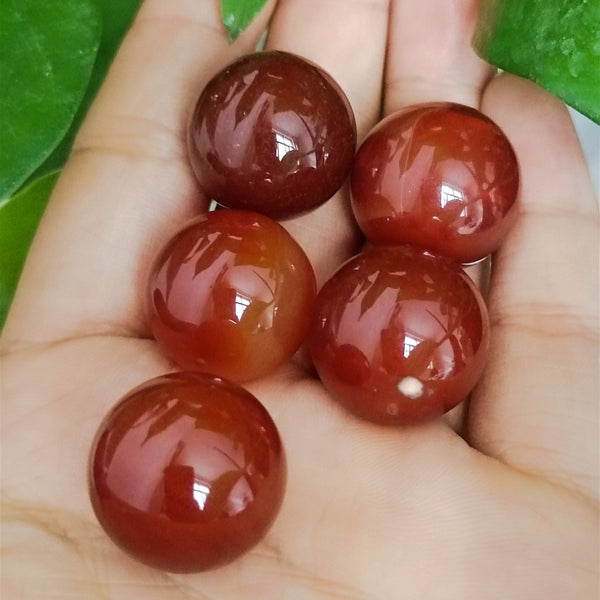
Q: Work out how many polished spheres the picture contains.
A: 5